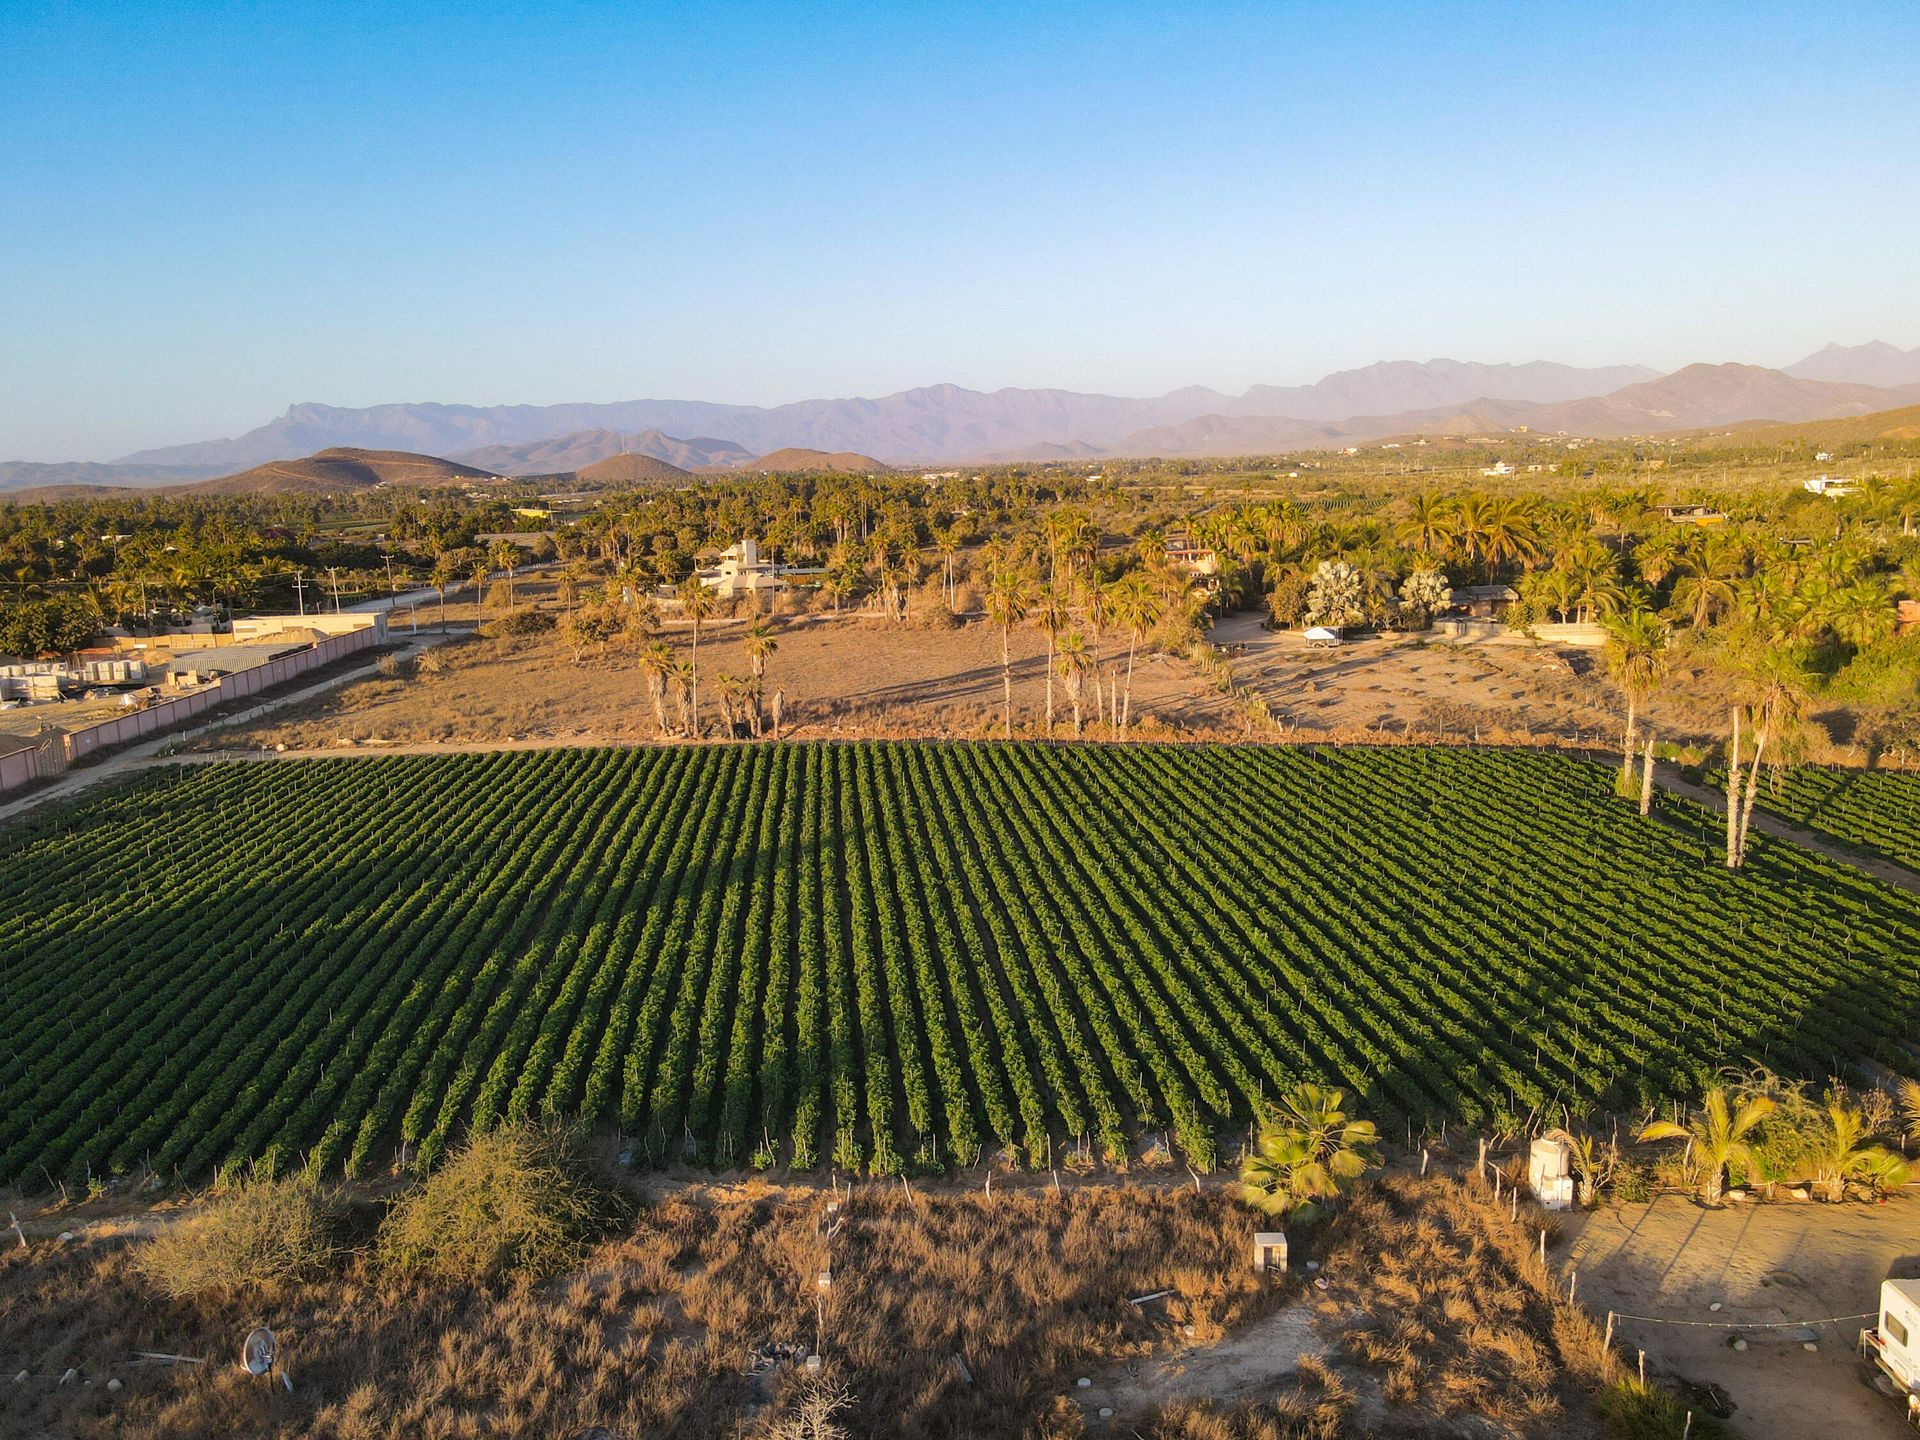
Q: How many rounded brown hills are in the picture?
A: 3